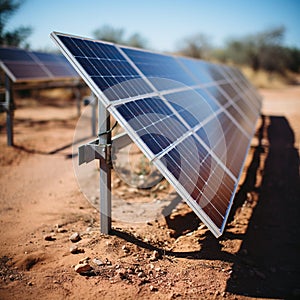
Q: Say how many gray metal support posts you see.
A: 4